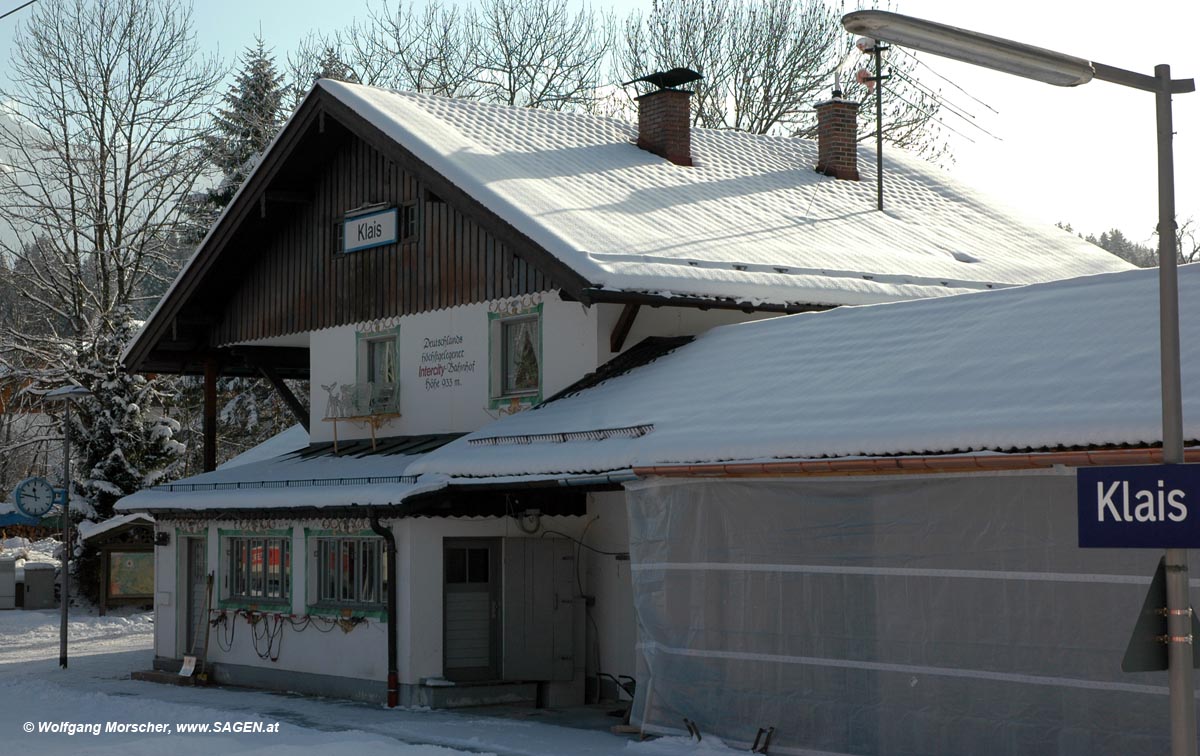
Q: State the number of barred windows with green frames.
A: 2